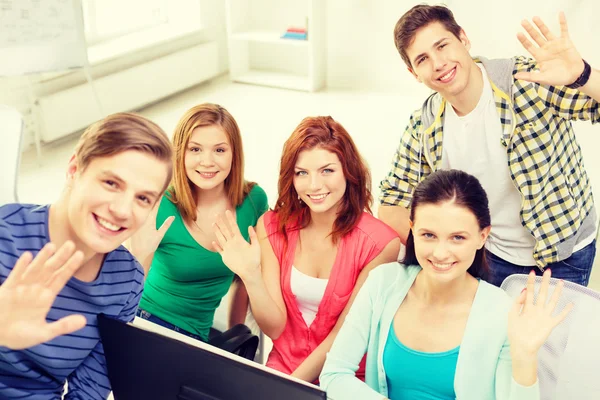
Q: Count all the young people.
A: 5